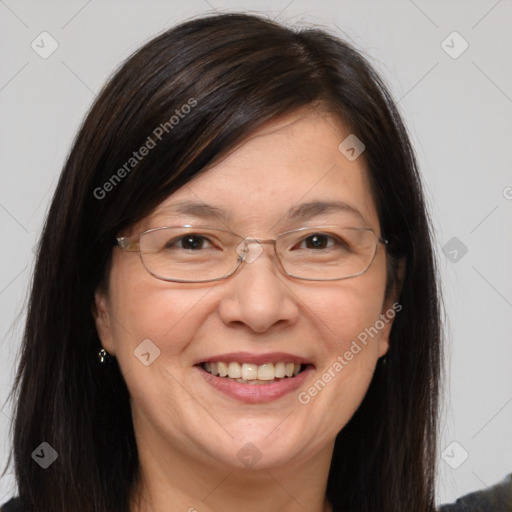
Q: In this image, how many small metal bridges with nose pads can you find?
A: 1